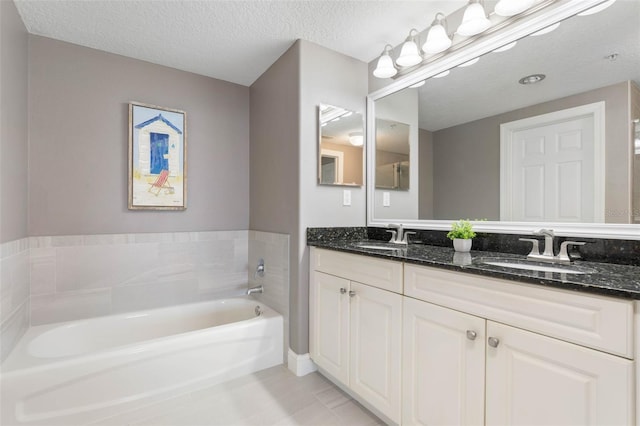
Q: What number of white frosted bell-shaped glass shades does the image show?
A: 5